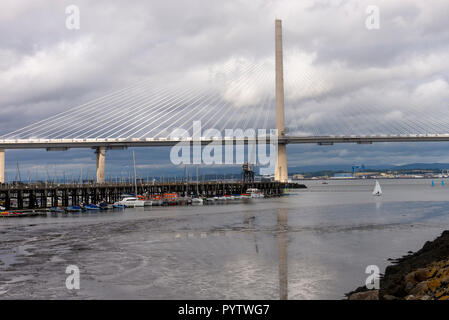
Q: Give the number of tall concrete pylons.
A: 1